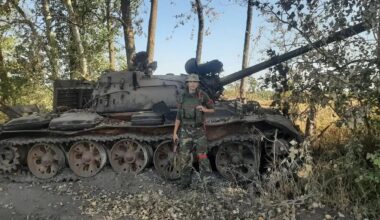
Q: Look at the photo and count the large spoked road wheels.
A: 5